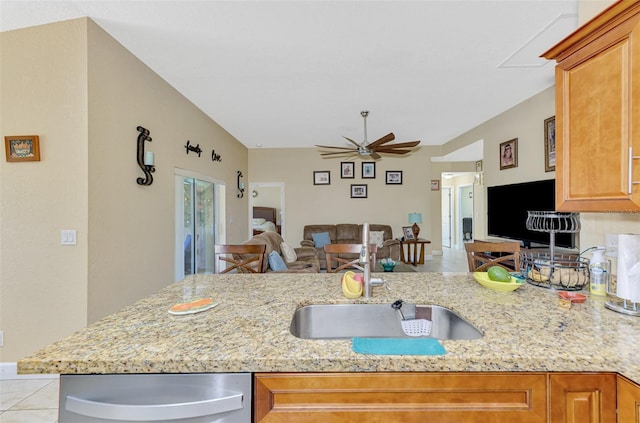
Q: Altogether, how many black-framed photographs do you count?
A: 5